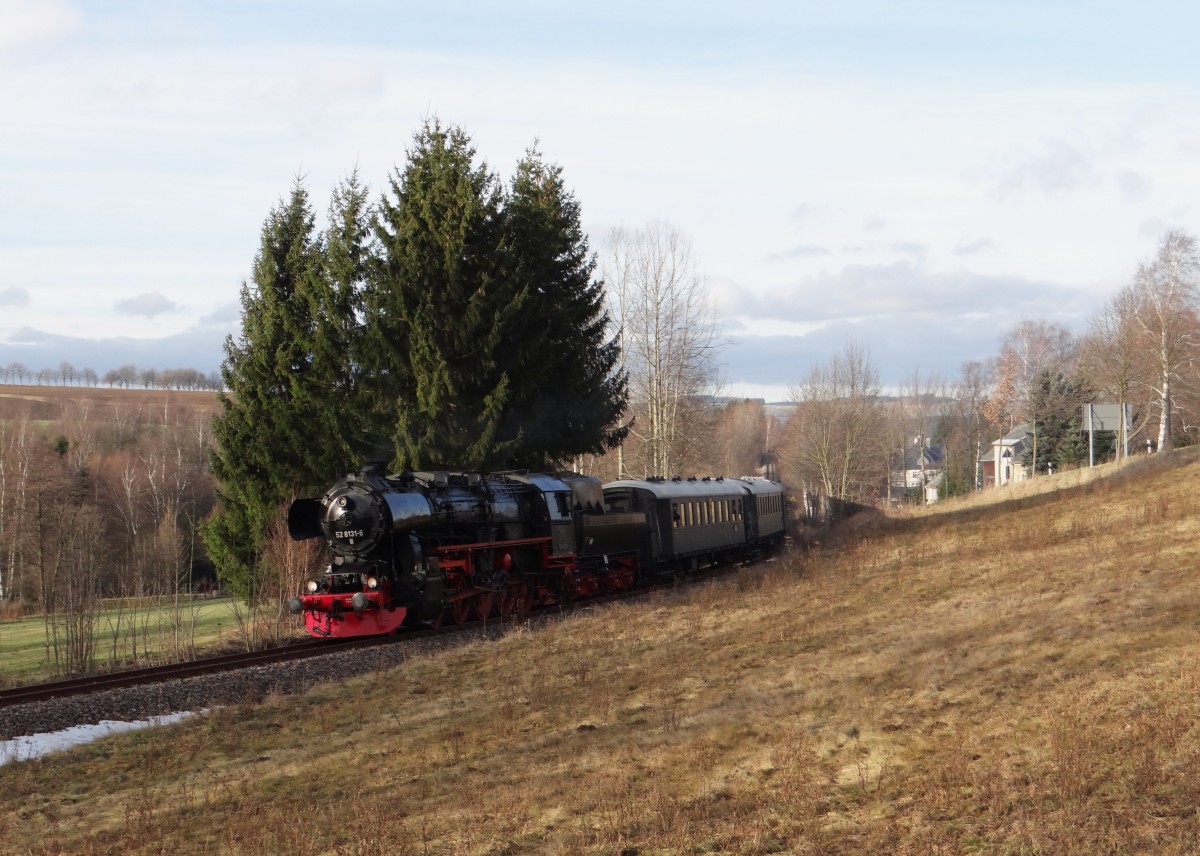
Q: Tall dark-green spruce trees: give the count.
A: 4